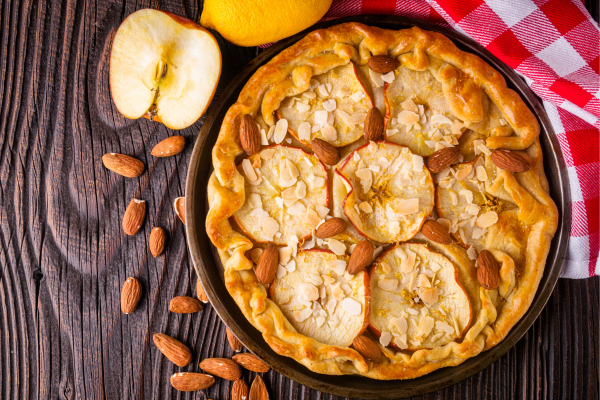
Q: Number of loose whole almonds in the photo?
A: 15